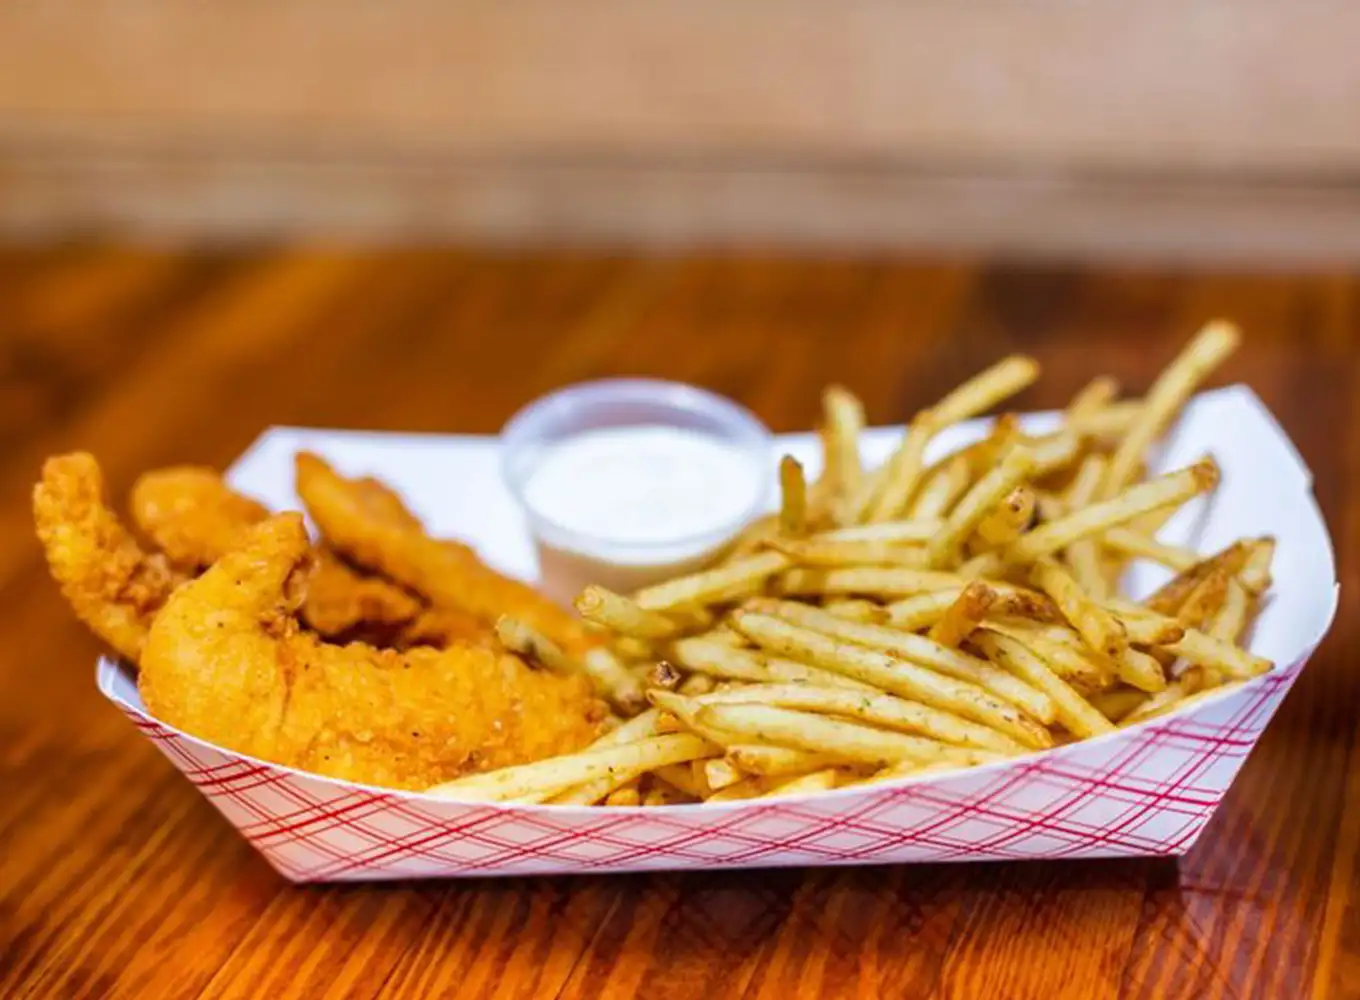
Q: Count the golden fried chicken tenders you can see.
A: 4